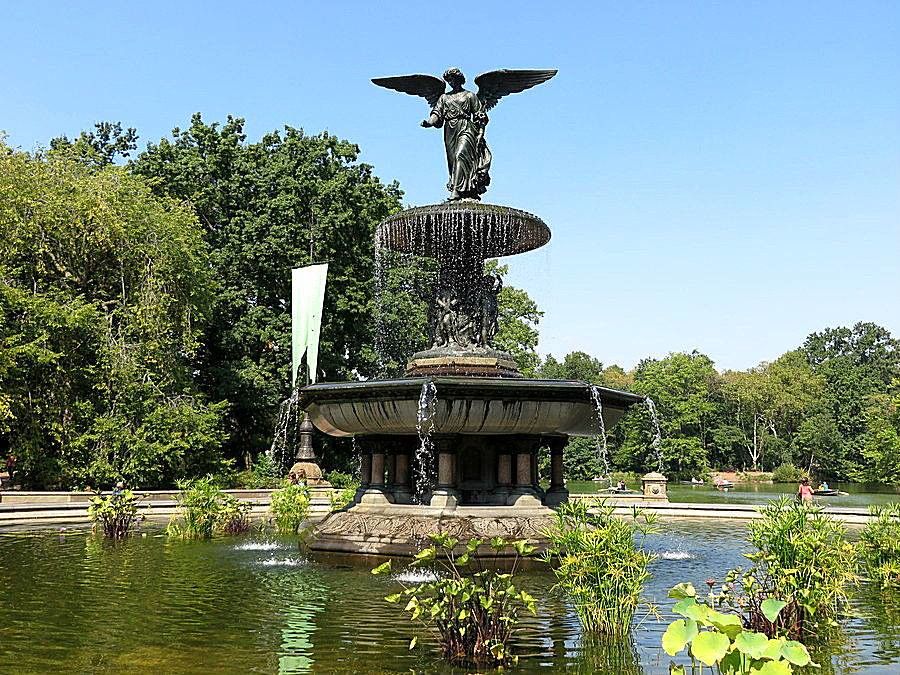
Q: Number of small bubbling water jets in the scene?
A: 4